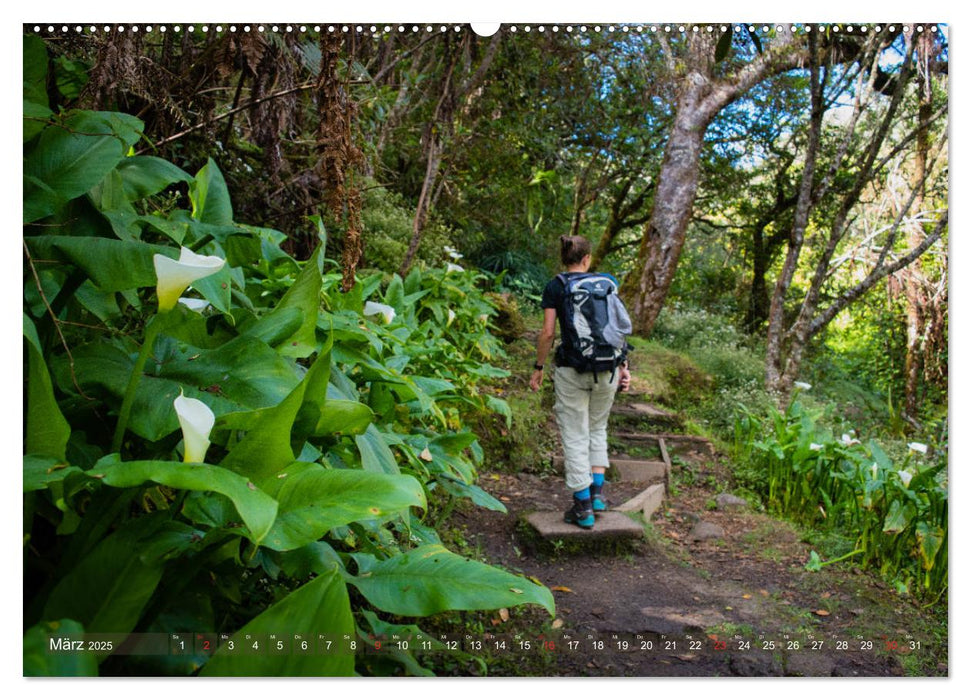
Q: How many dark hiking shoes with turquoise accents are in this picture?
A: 2